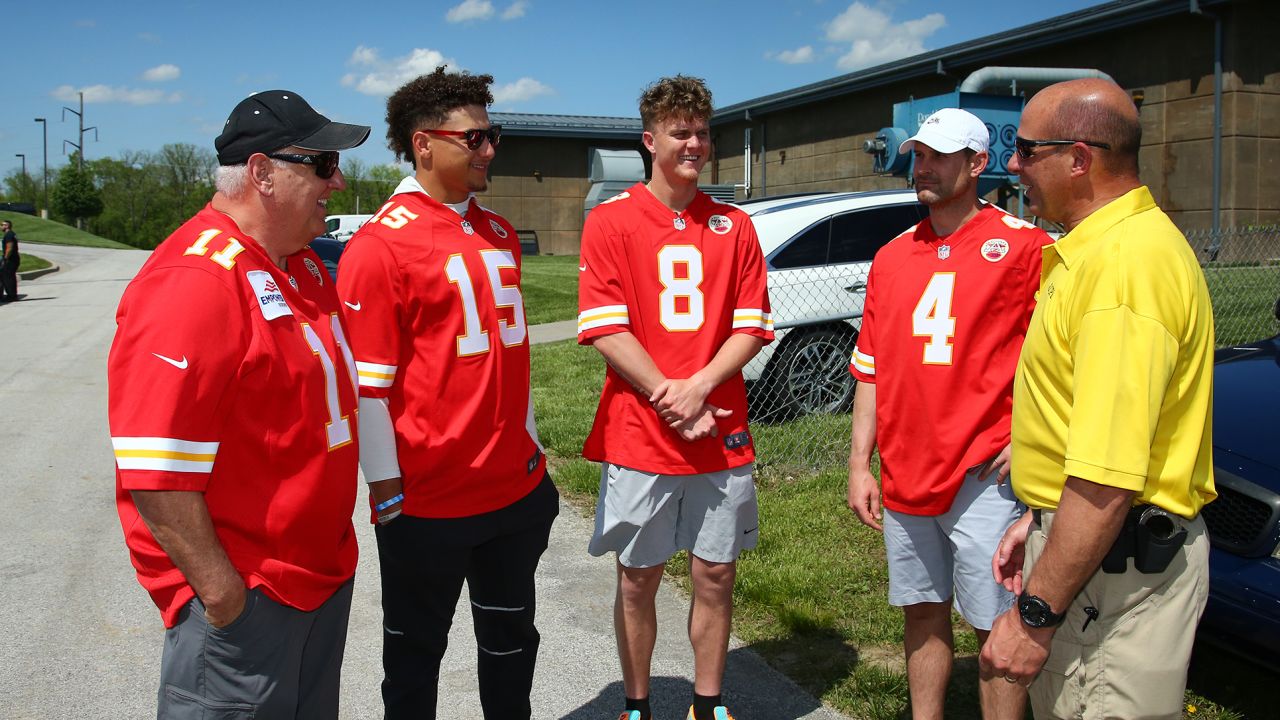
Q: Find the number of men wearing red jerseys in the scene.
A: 4